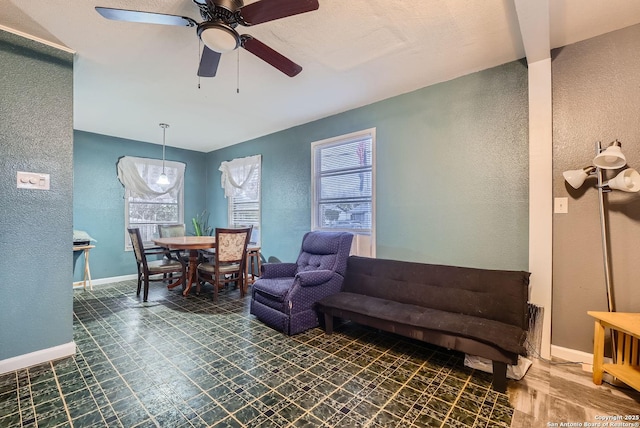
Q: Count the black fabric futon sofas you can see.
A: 1